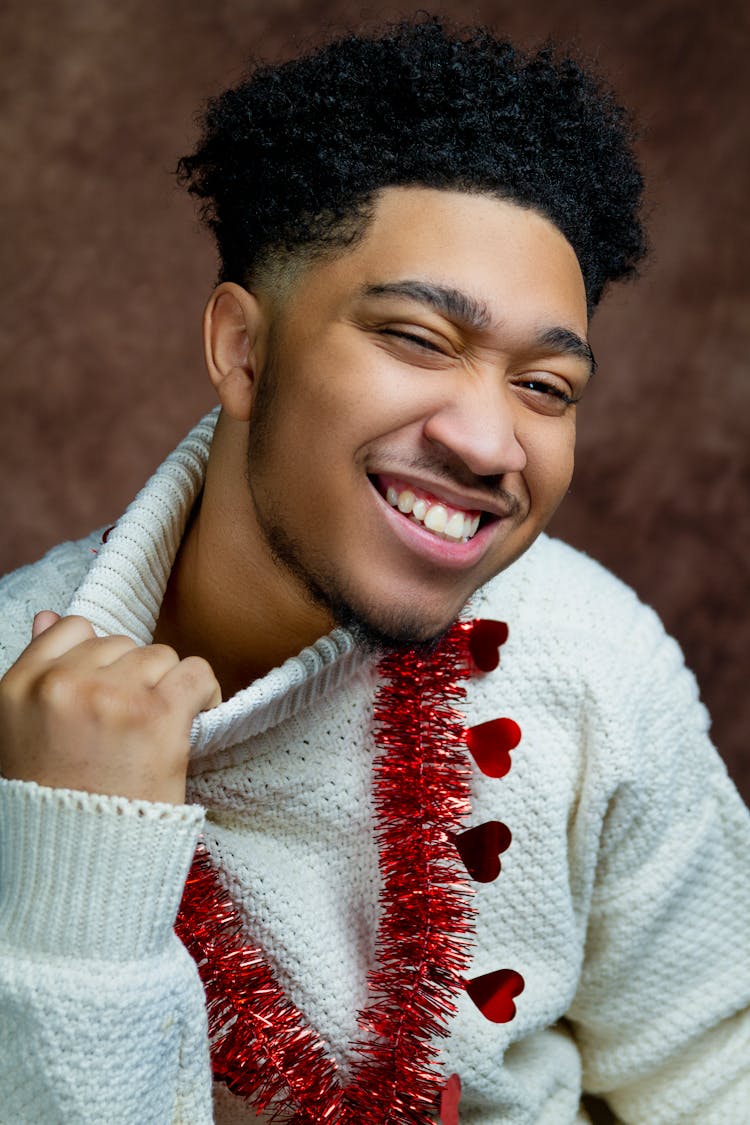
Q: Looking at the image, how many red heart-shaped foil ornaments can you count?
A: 5